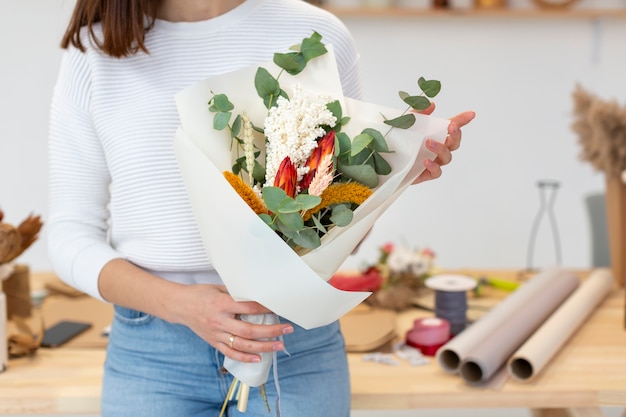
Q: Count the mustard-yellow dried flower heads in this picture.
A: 2